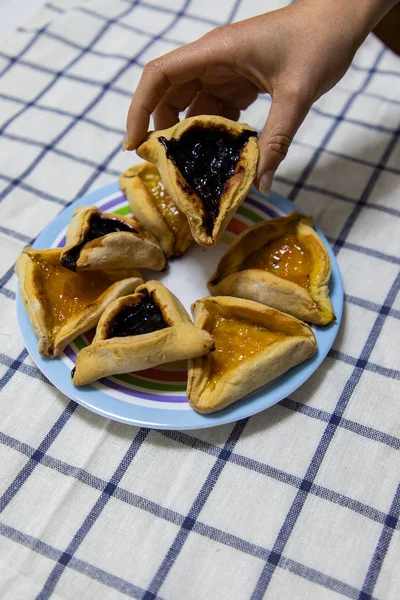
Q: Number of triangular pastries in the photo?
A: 7